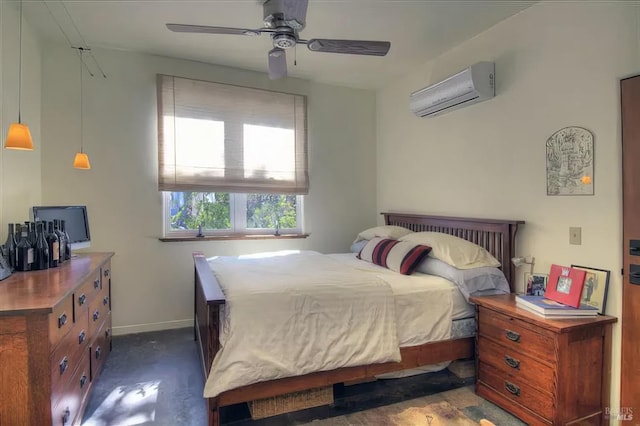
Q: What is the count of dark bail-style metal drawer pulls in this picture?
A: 15